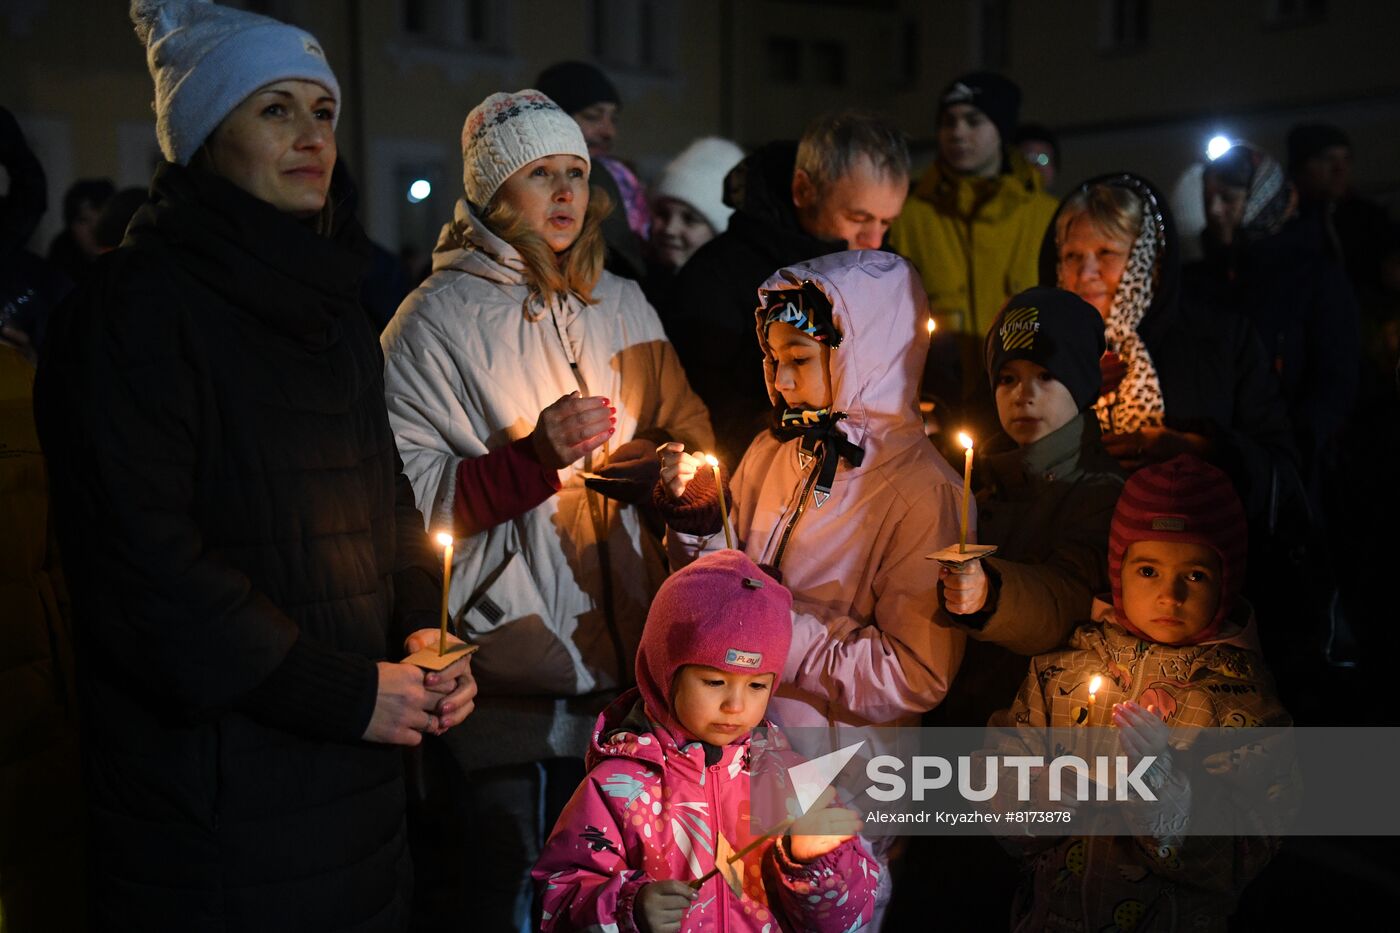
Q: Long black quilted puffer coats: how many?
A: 1